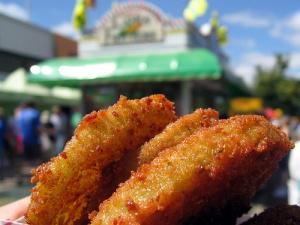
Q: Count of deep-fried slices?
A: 3